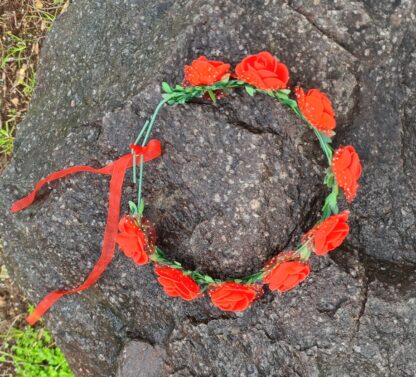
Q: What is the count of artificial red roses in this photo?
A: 9